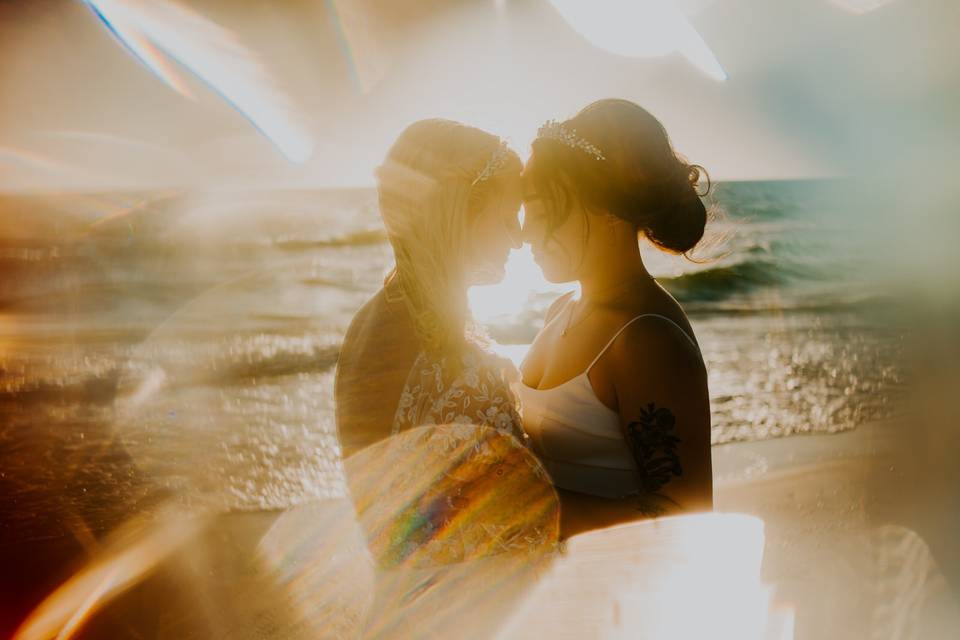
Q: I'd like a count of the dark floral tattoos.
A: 1